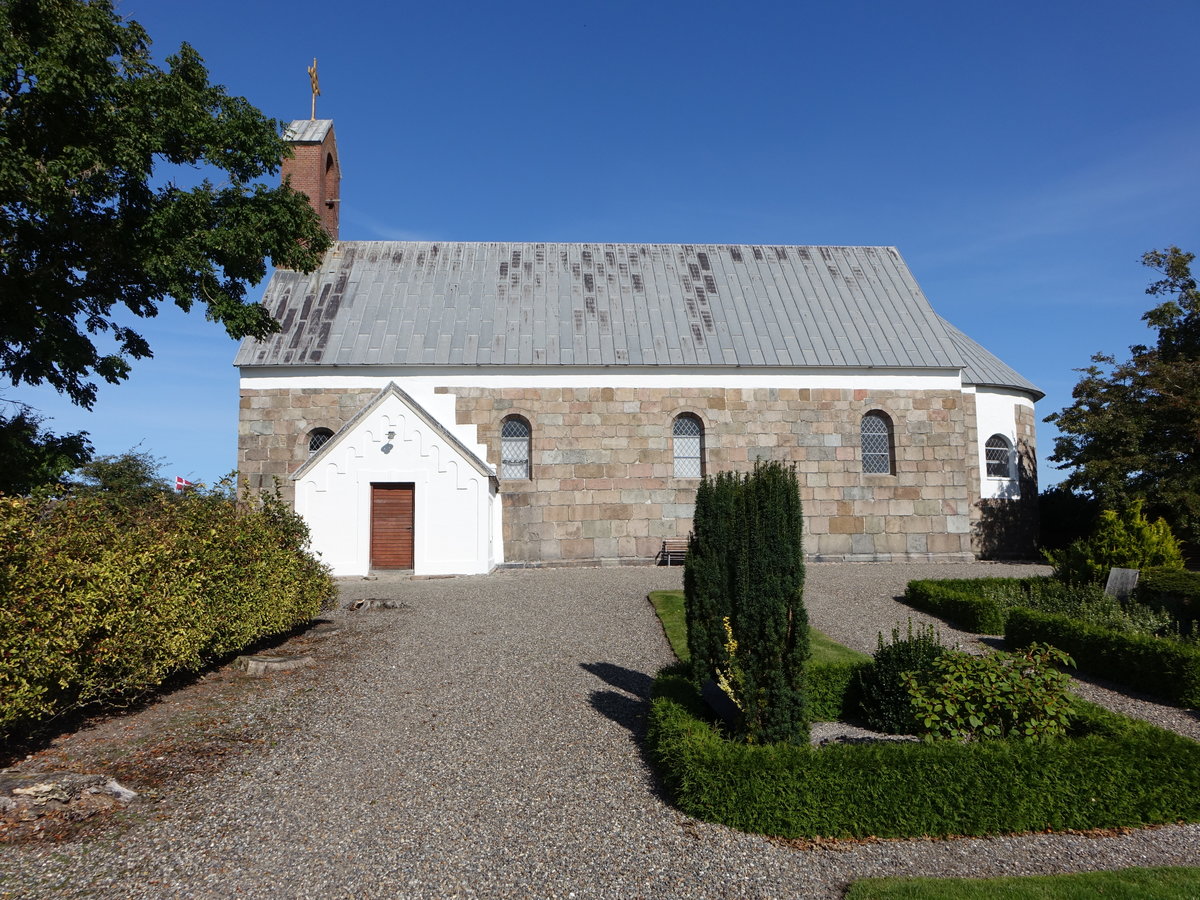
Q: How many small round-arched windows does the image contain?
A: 5